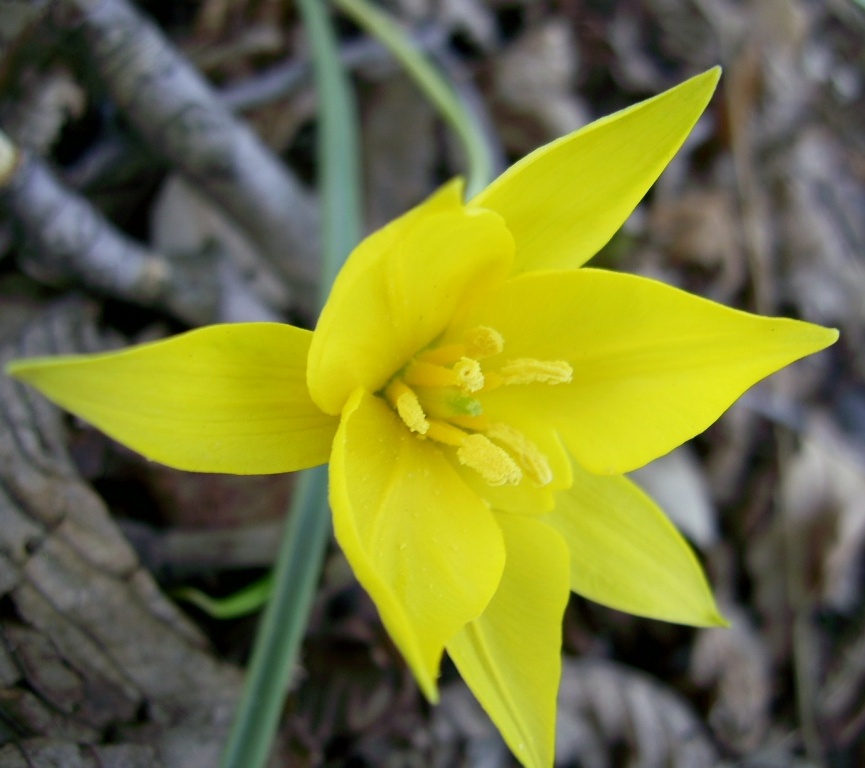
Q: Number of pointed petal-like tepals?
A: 7